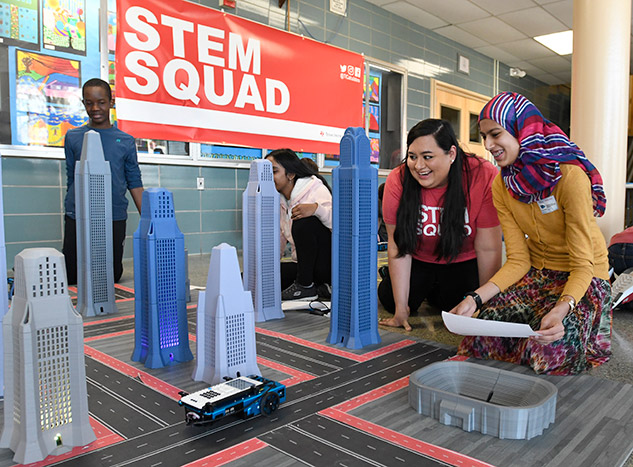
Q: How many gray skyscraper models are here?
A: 4